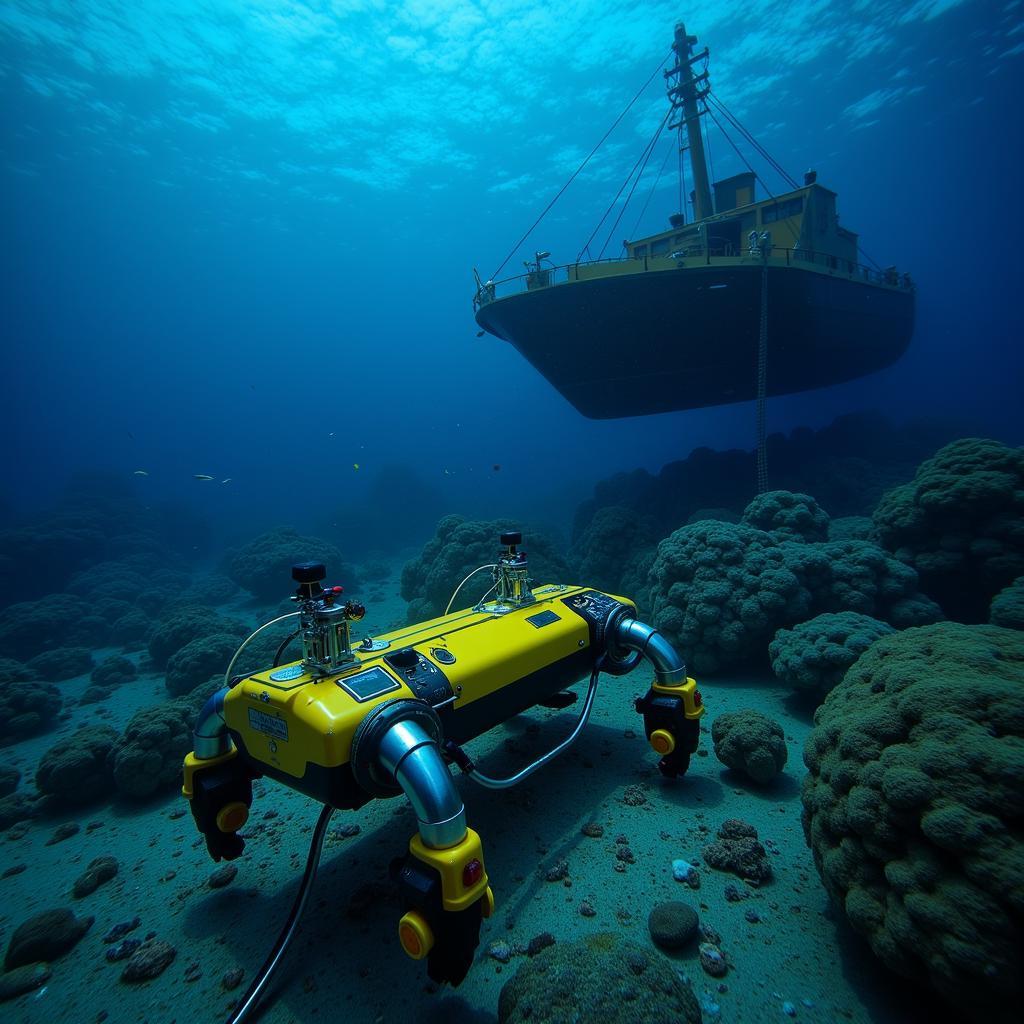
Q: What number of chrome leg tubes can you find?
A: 3